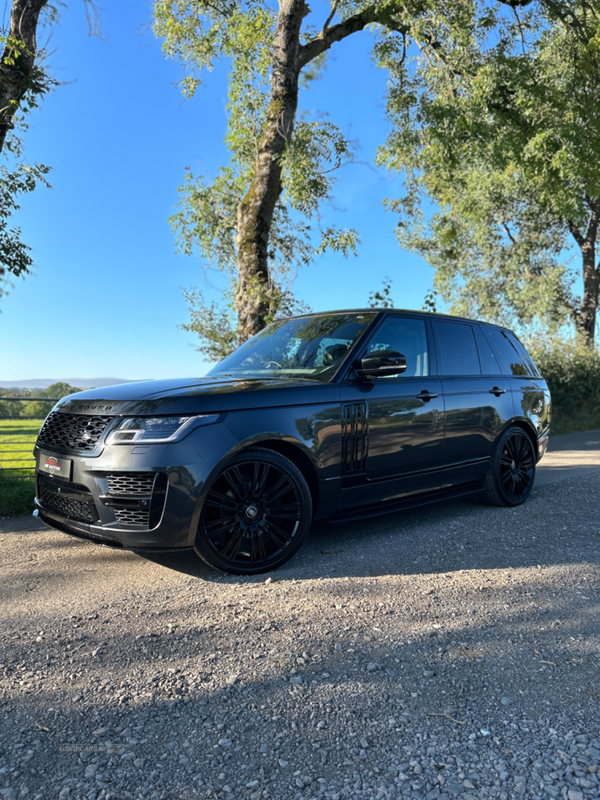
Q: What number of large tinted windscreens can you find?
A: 1